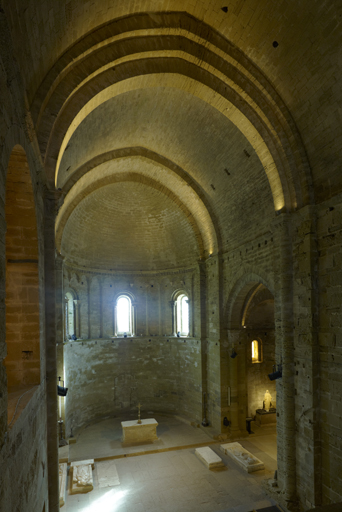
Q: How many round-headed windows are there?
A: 4